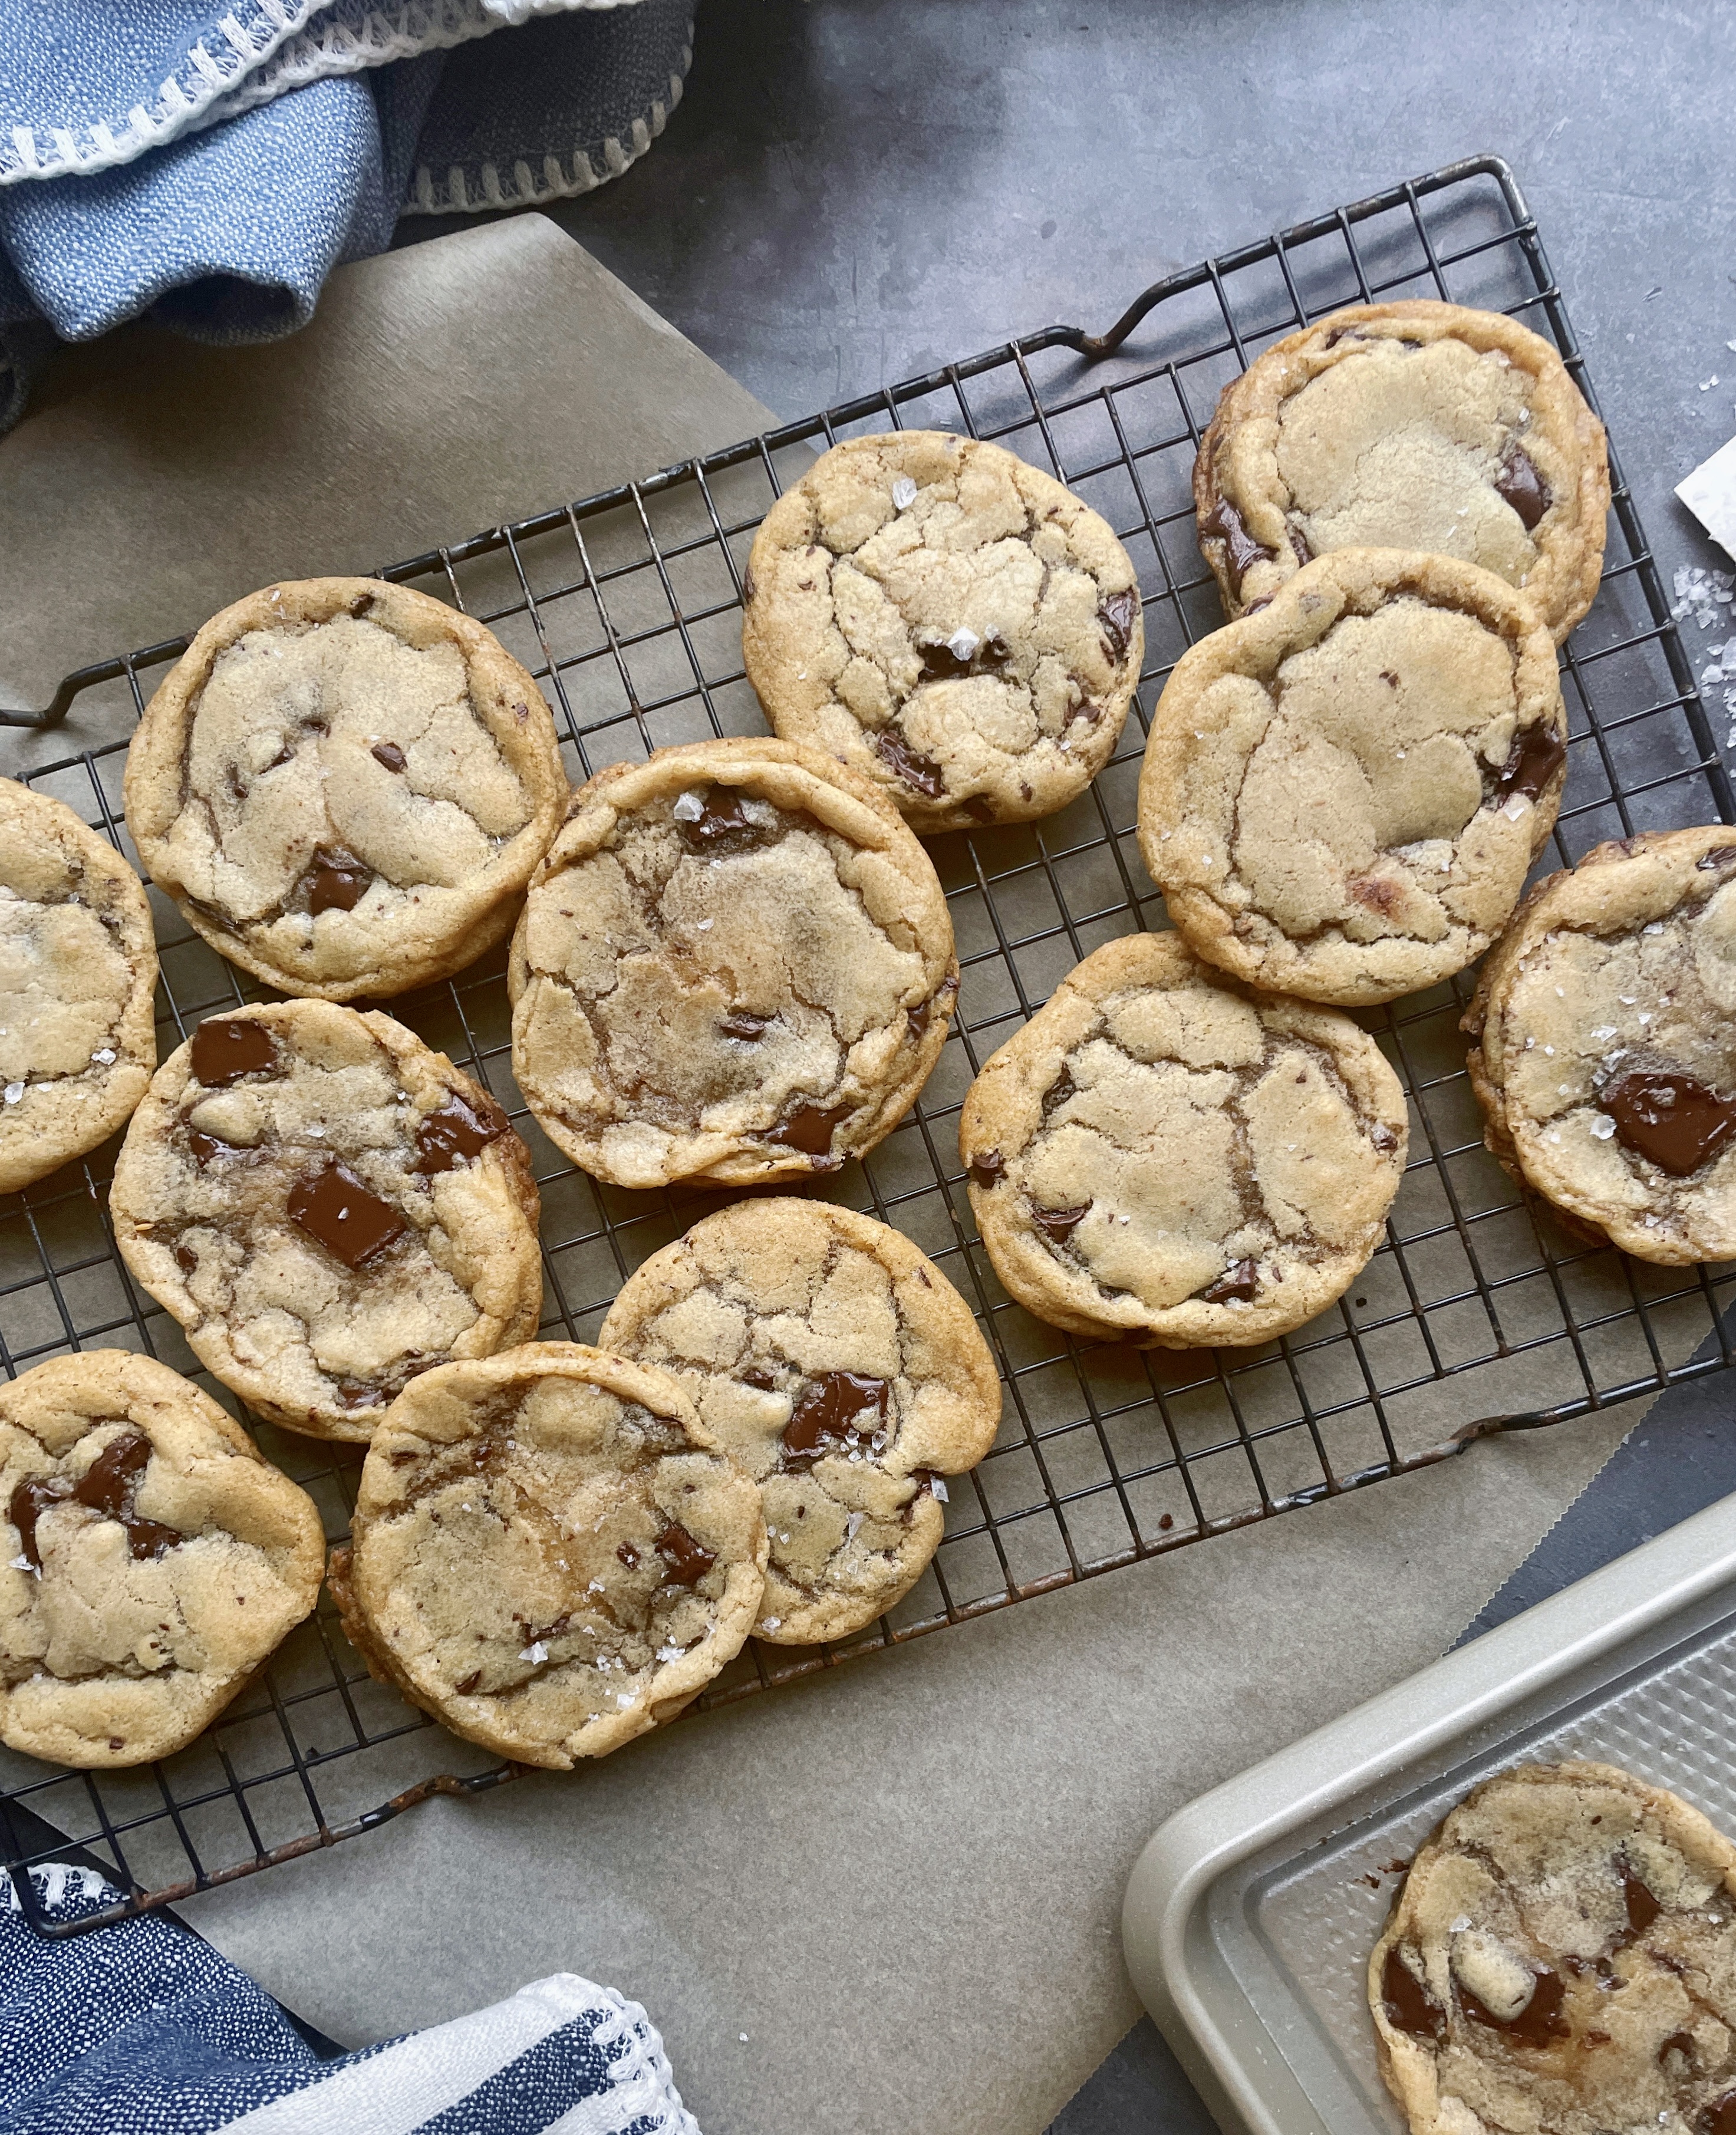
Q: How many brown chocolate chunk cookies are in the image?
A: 13